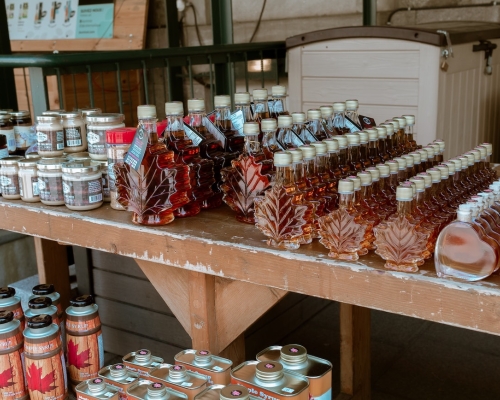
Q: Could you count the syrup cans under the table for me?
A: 15